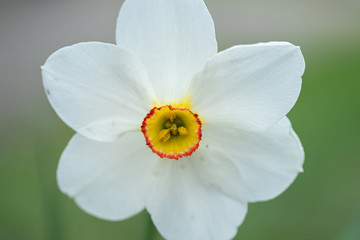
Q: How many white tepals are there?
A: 6